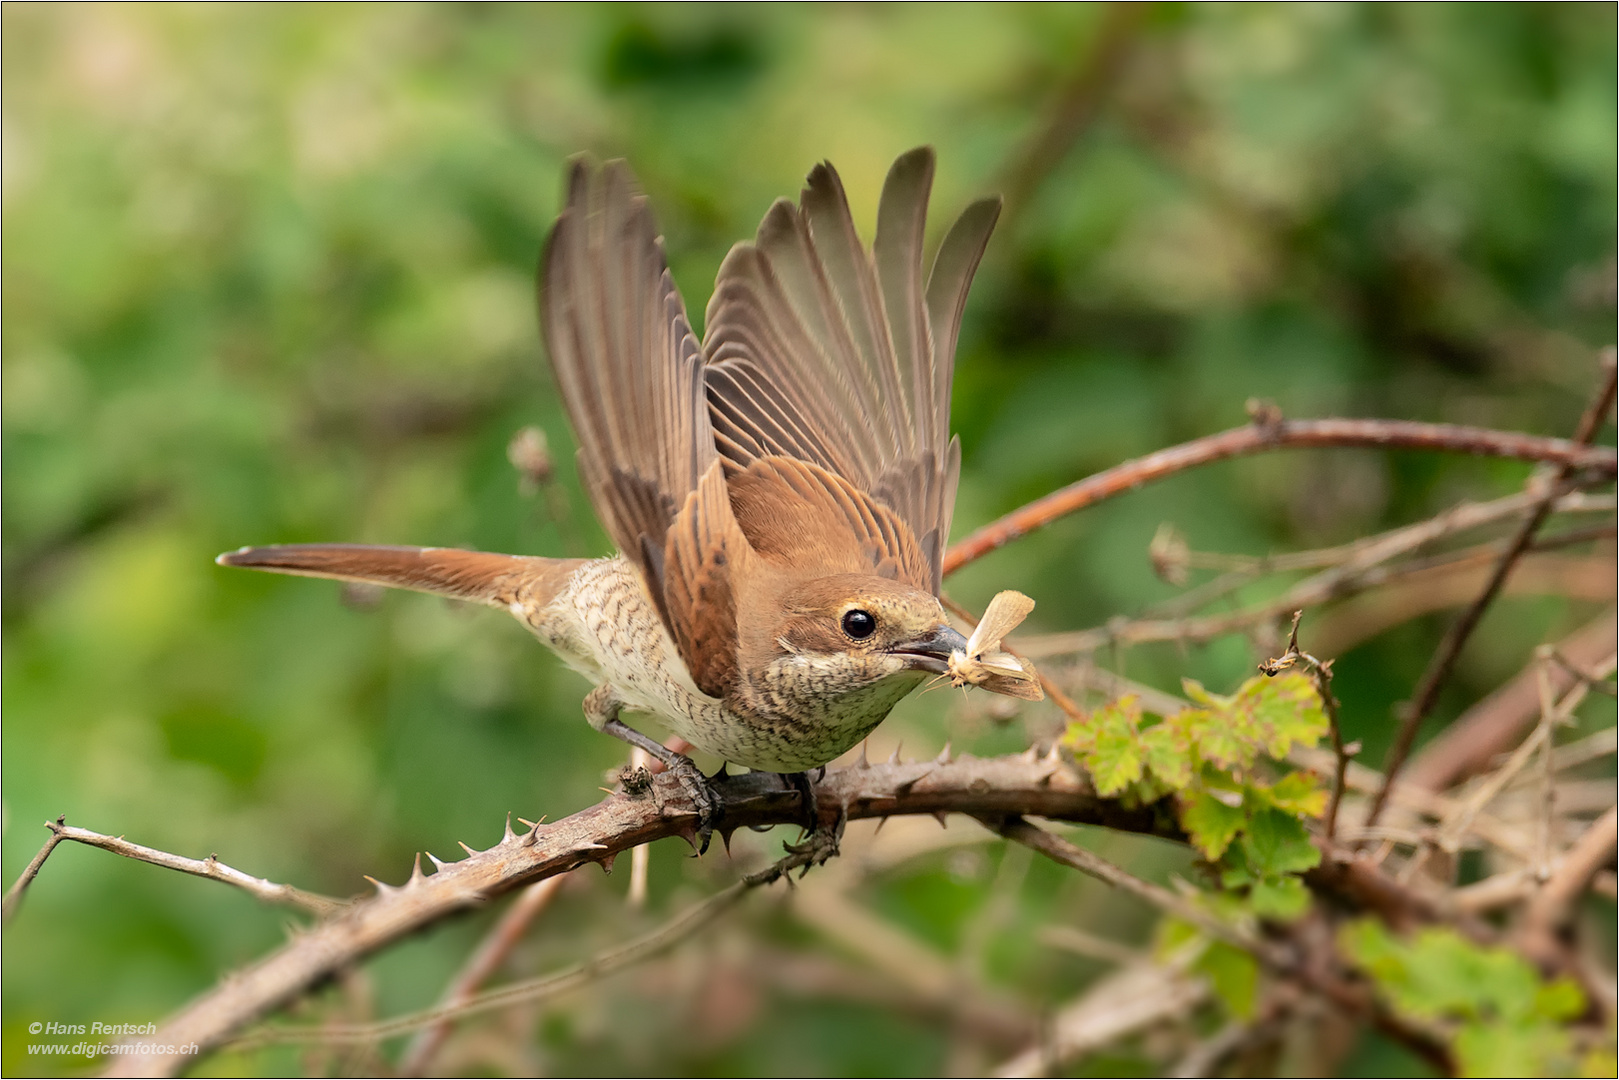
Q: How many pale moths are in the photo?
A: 1